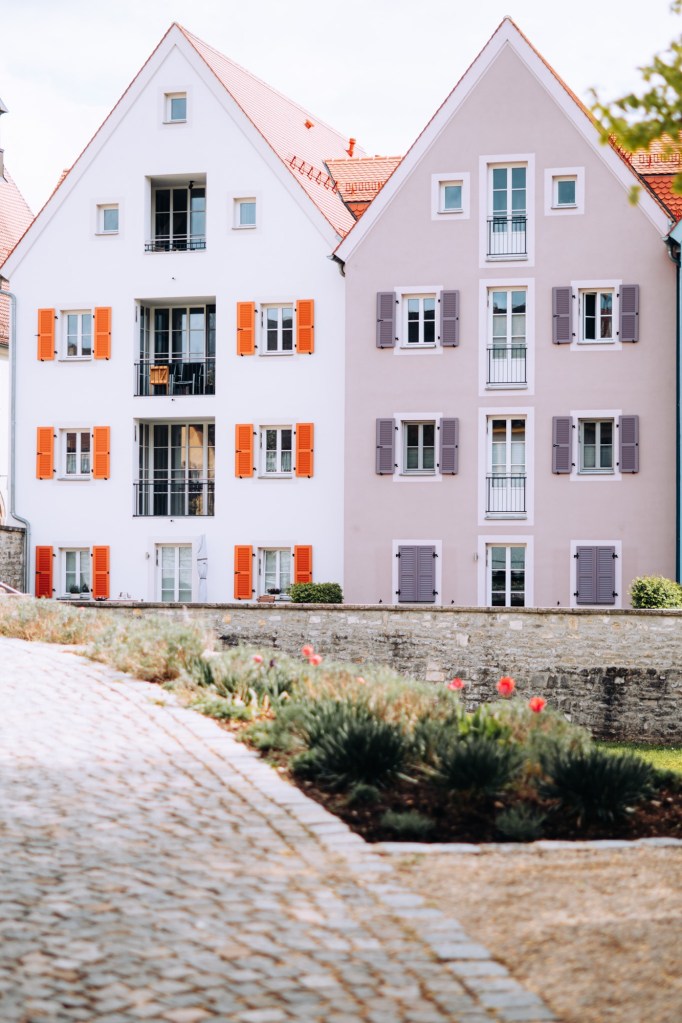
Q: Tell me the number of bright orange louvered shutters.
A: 12